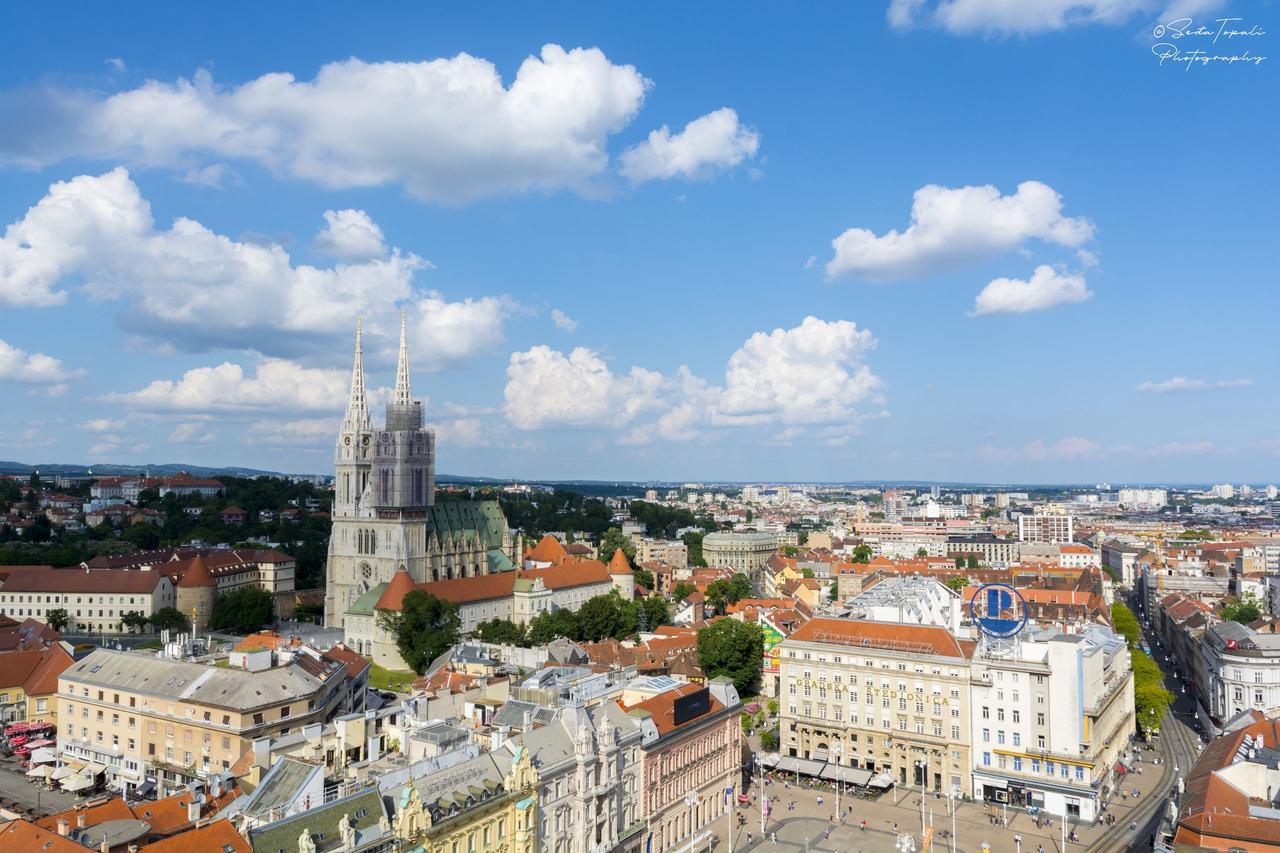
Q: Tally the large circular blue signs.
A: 1